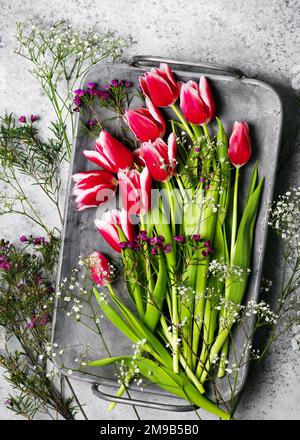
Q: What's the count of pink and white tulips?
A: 10